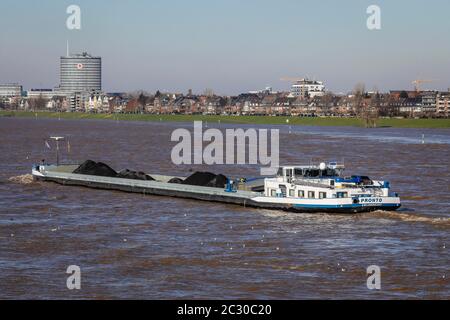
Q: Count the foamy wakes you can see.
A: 2